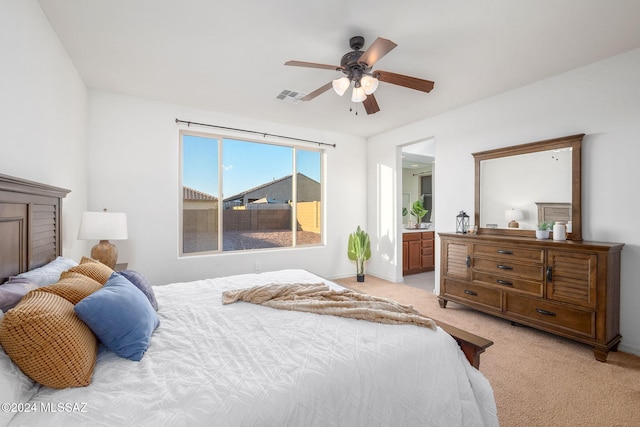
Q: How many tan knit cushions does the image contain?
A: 3